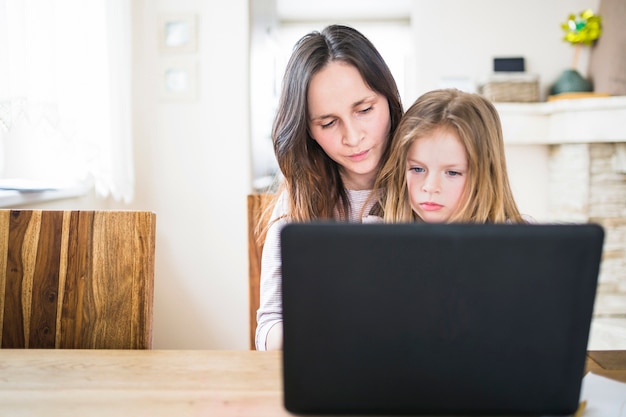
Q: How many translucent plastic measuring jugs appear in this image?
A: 0